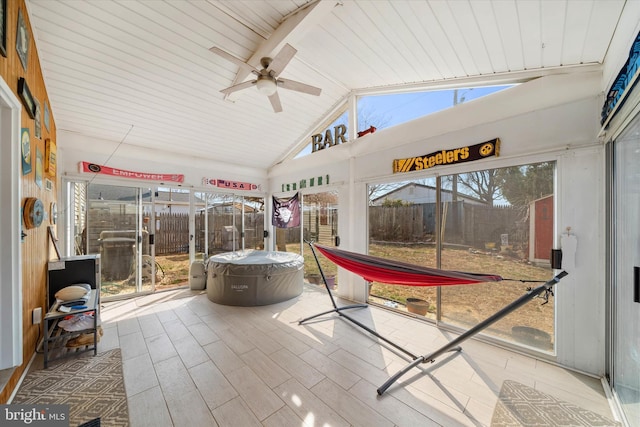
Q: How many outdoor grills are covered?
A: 1